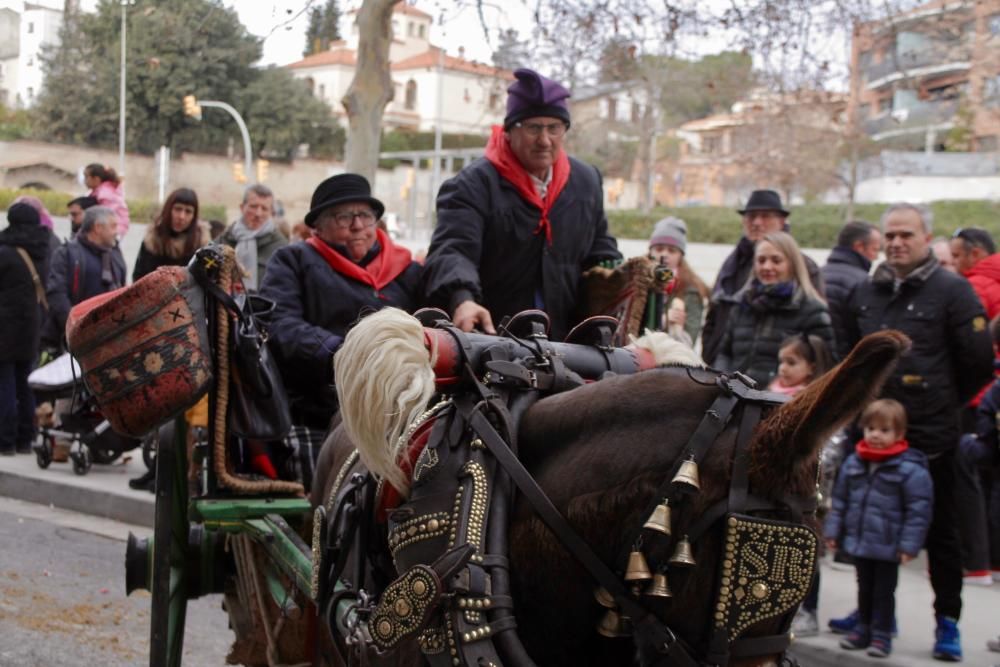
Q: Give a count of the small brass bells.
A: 7